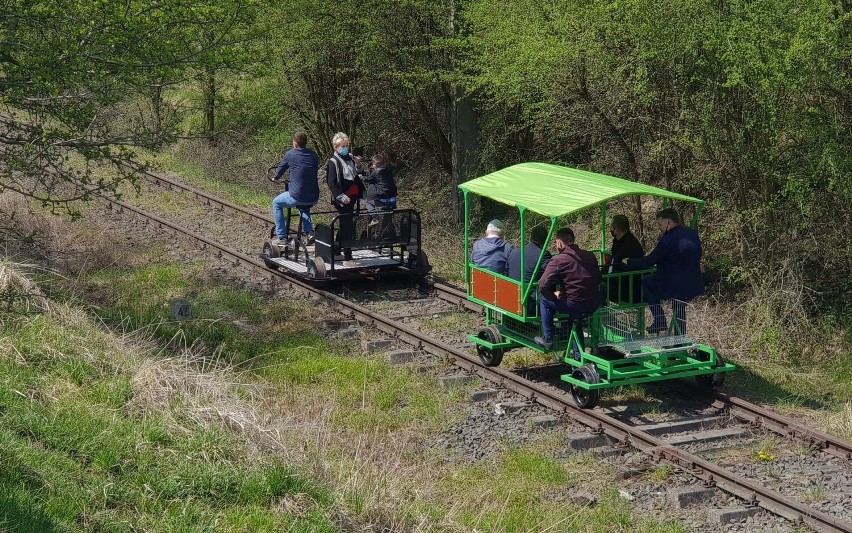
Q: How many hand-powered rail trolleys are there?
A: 2